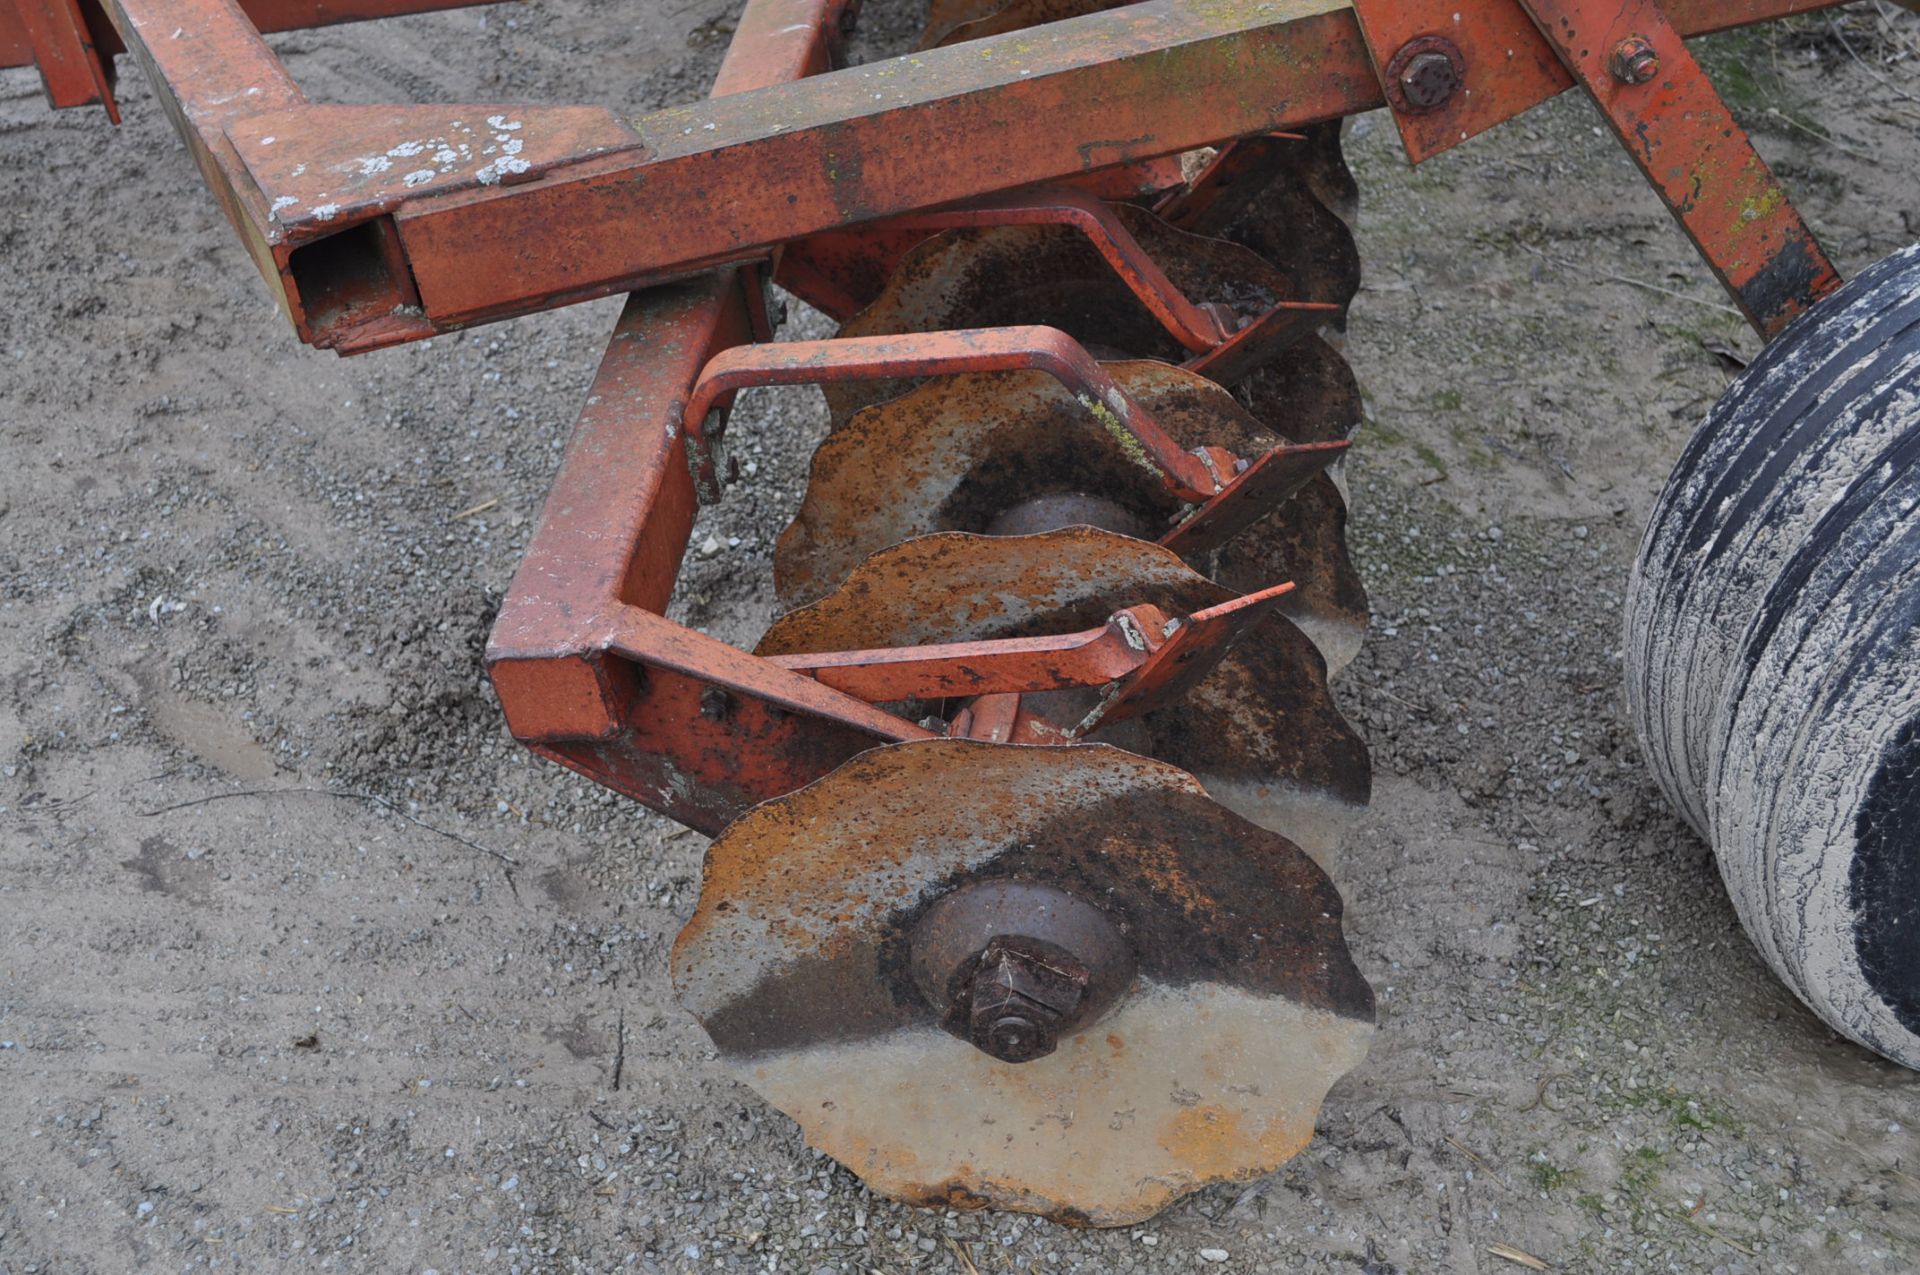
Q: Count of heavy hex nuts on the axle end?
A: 1